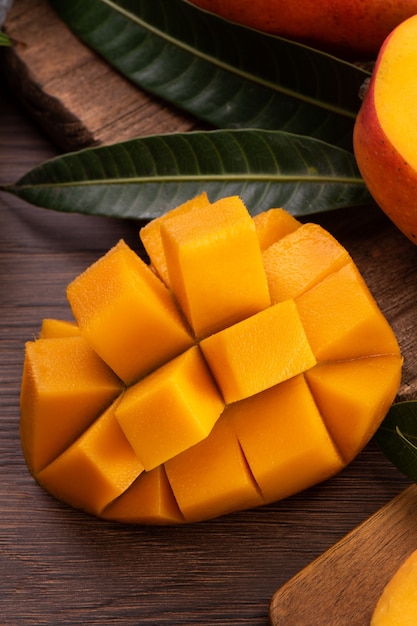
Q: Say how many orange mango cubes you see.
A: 15